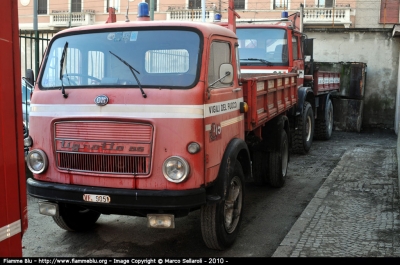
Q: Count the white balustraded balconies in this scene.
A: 3